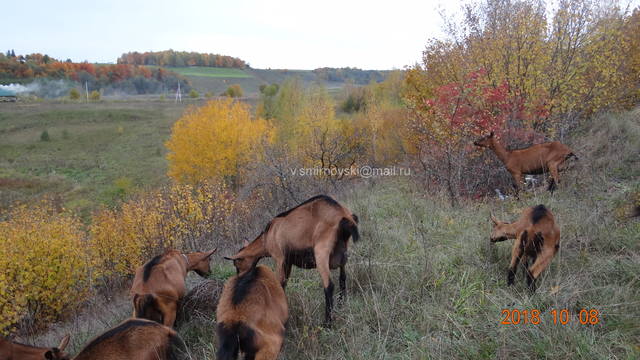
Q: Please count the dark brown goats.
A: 7